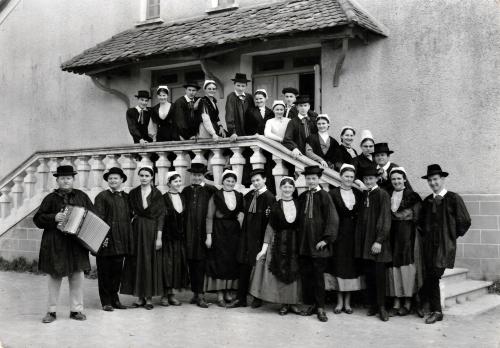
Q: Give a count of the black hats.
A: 13